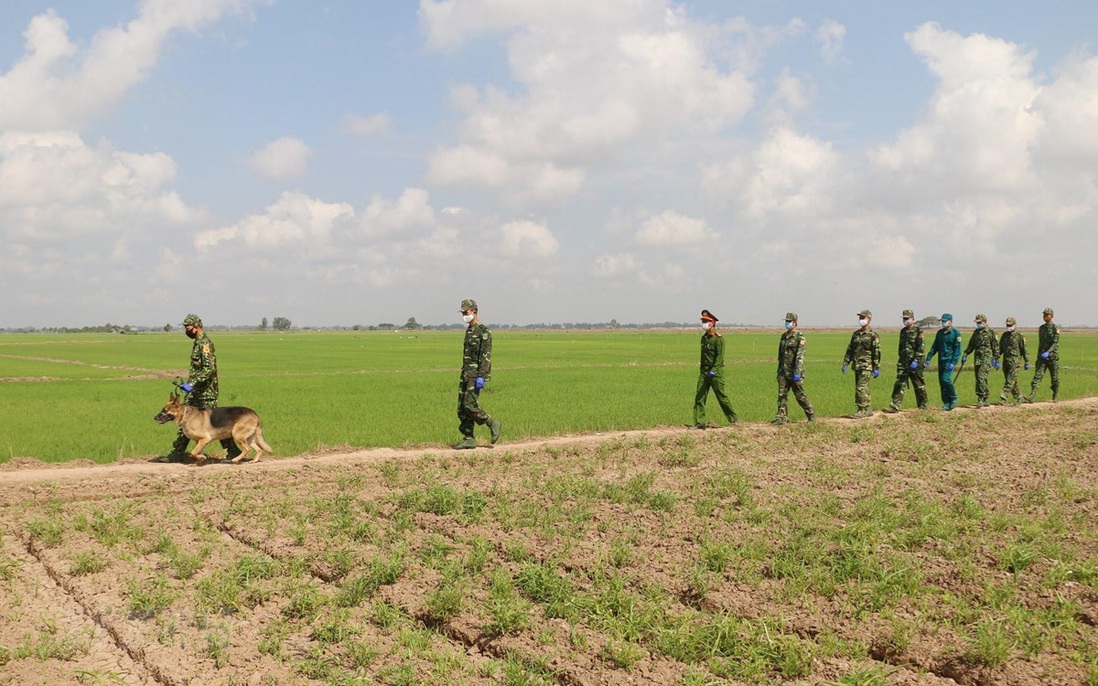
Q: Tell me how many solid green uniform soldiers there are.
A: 1